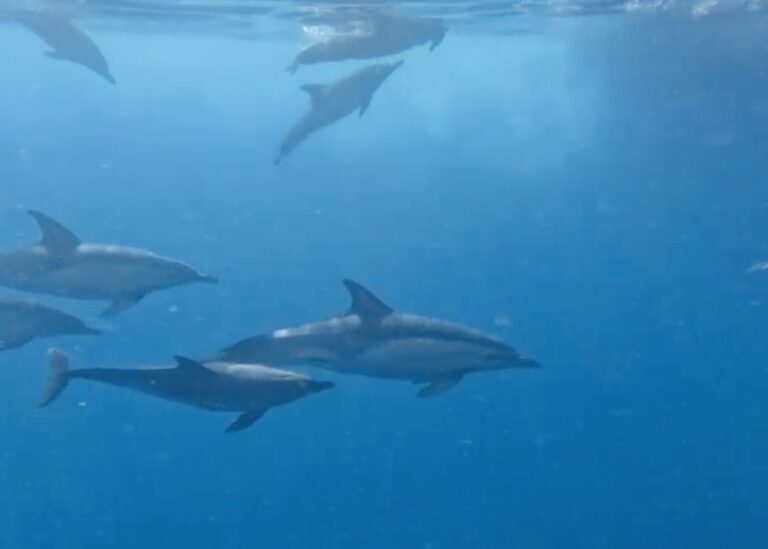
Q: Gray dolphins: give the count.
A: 7